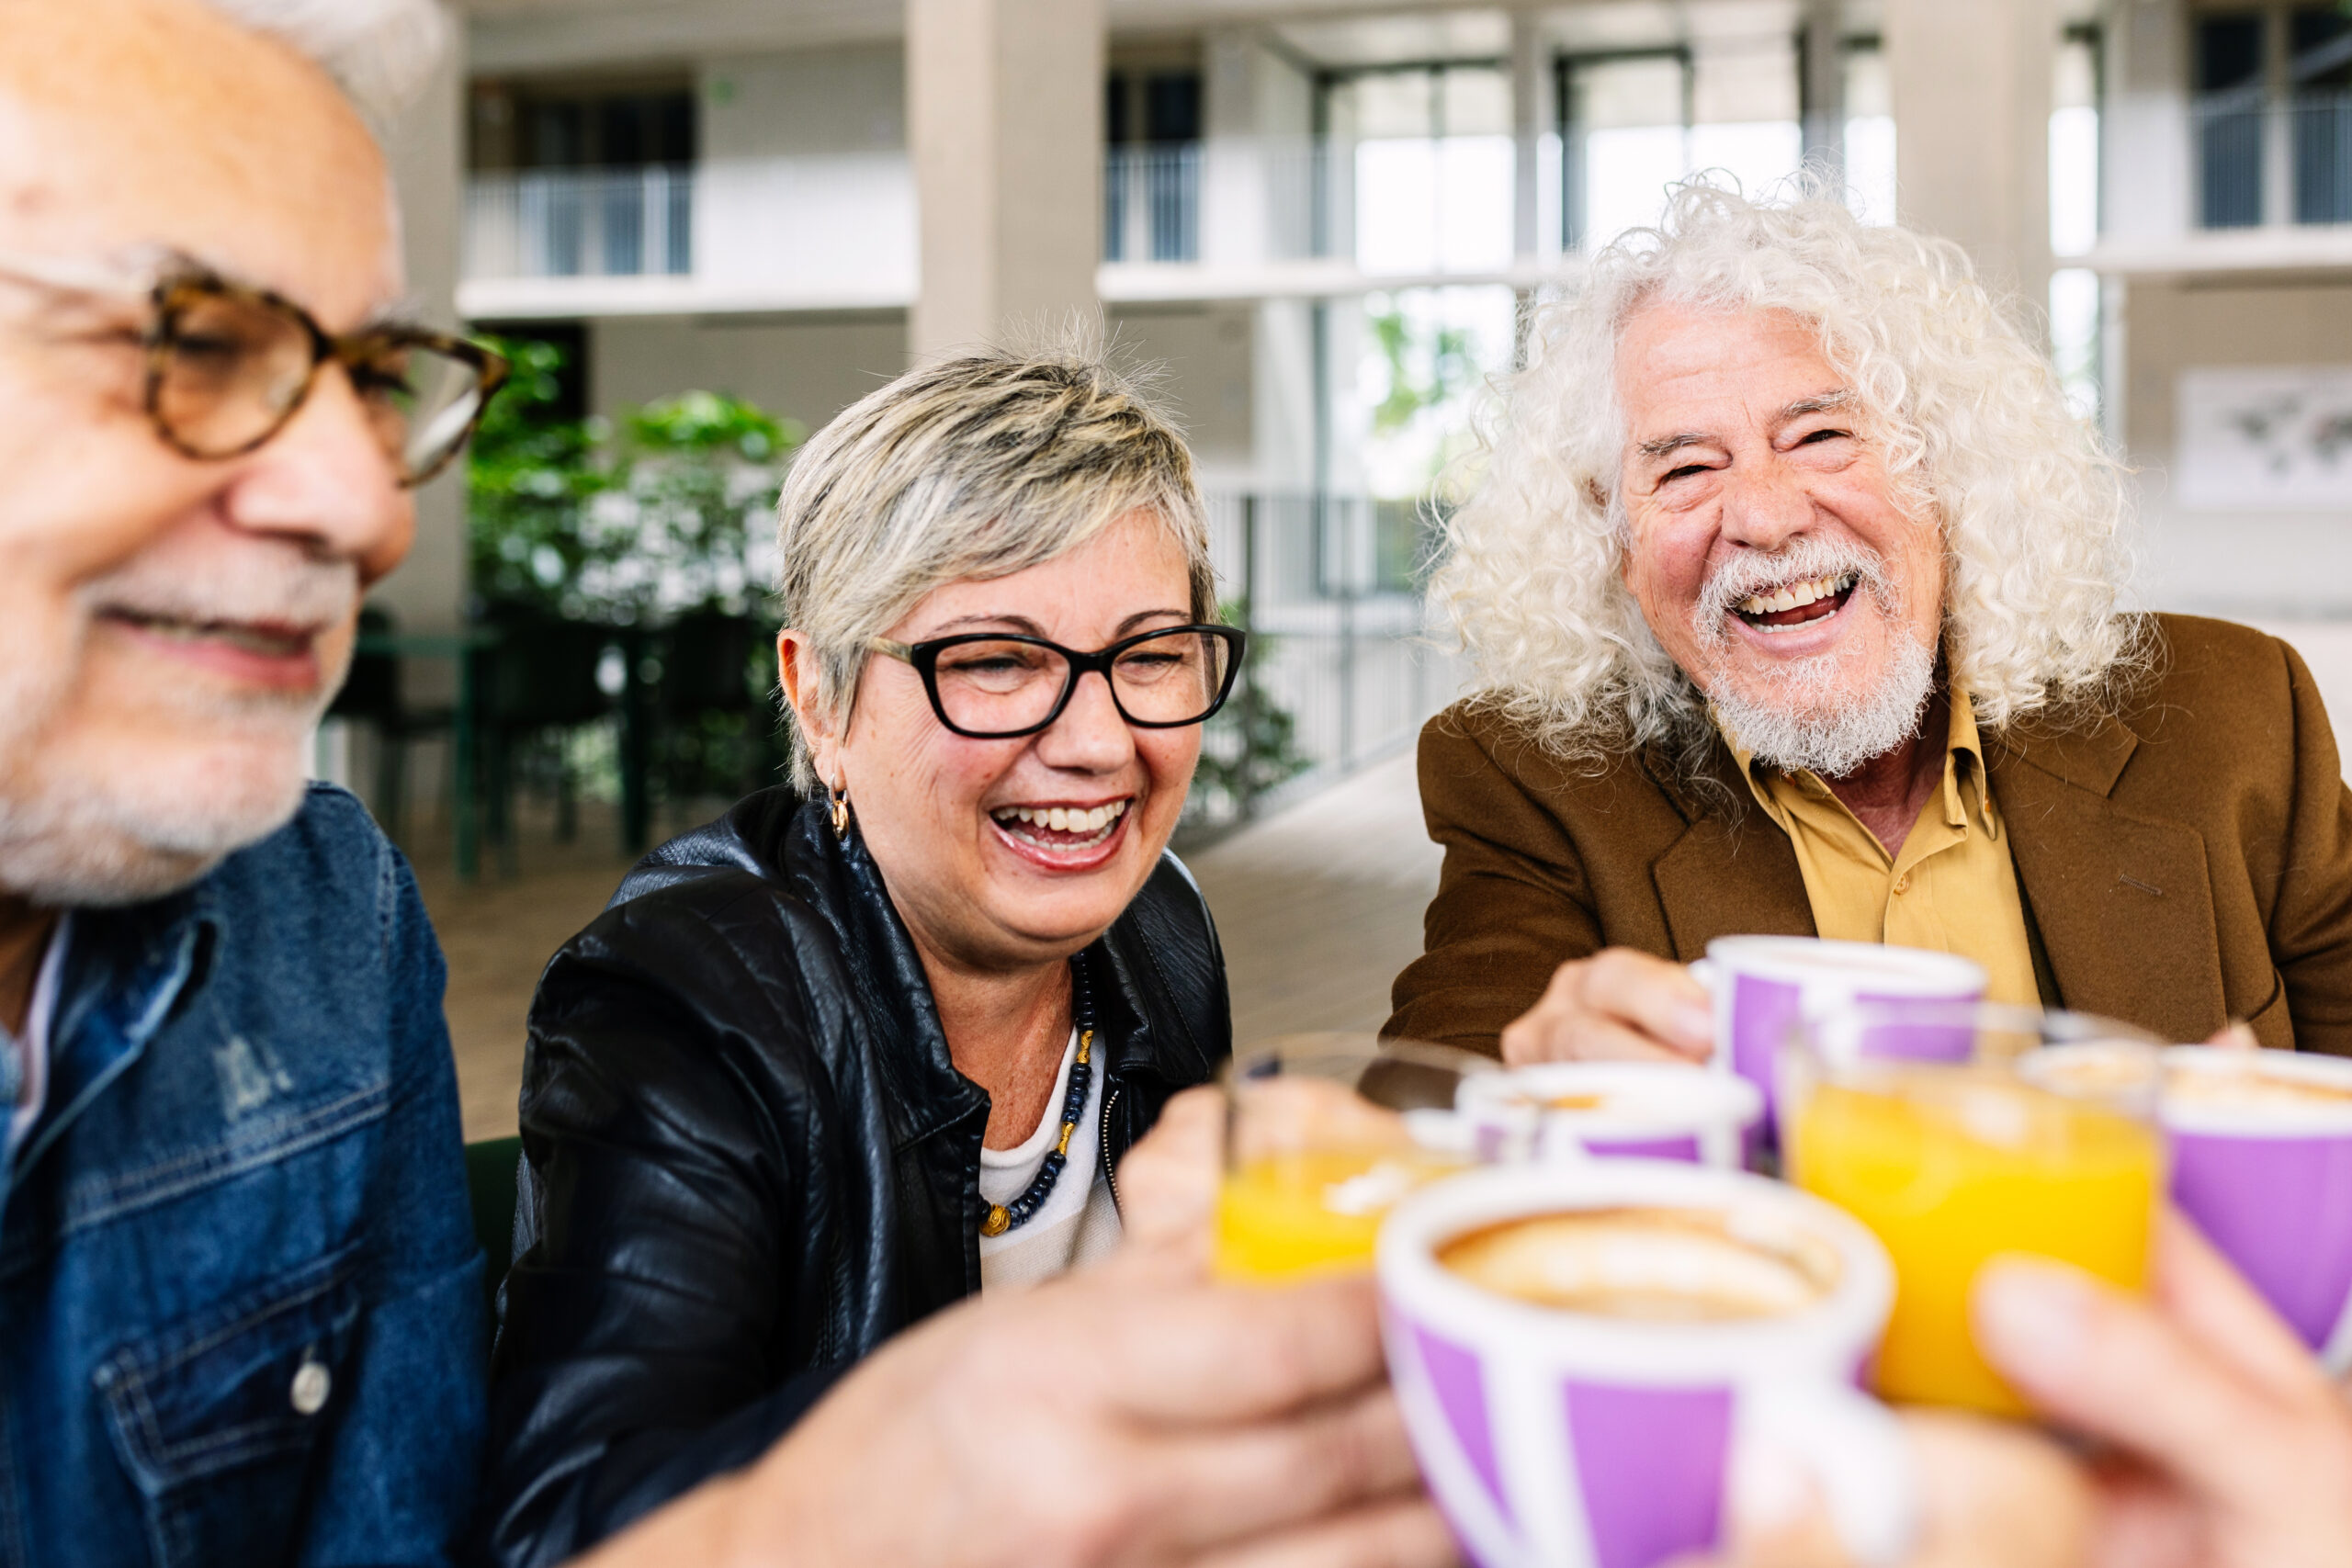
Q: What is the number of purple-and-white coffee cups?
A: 4